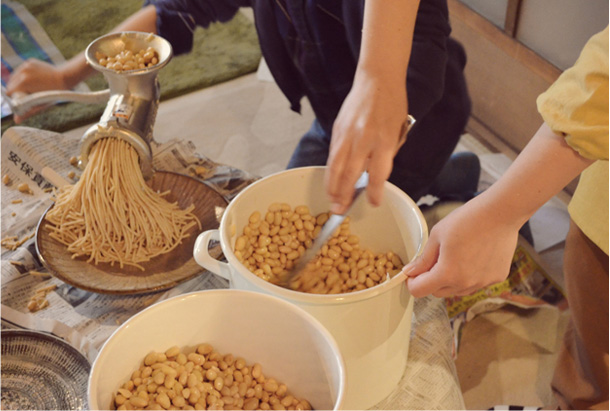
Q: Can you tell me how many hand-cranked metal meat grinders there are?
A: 1